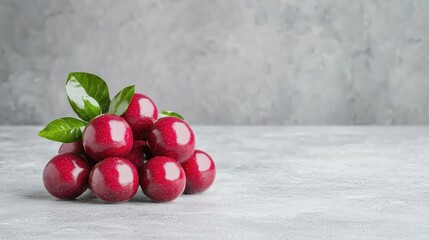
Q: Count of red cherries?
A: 9